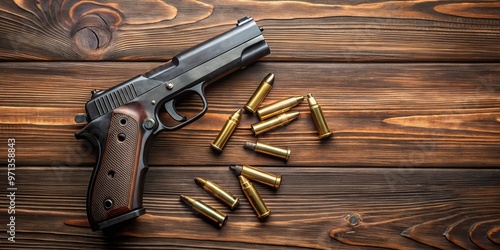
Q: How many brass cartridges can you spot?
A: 10